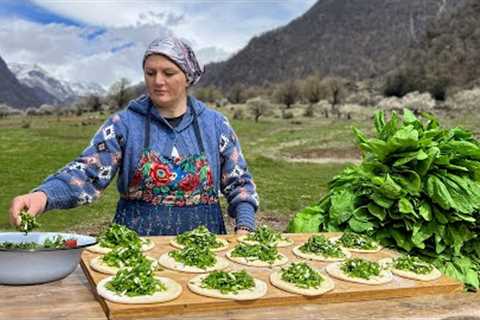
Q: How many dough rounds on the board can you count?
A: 13